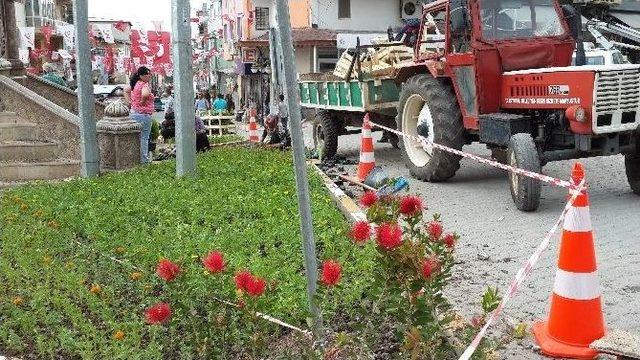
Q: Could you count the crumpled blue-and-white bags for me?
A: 1